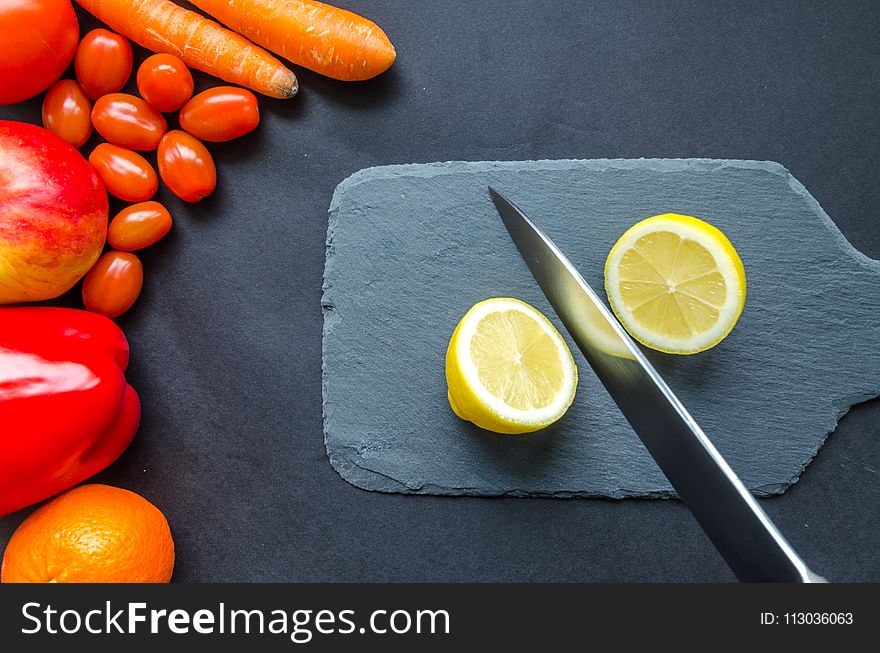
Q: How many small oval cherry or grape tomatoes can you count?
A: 9